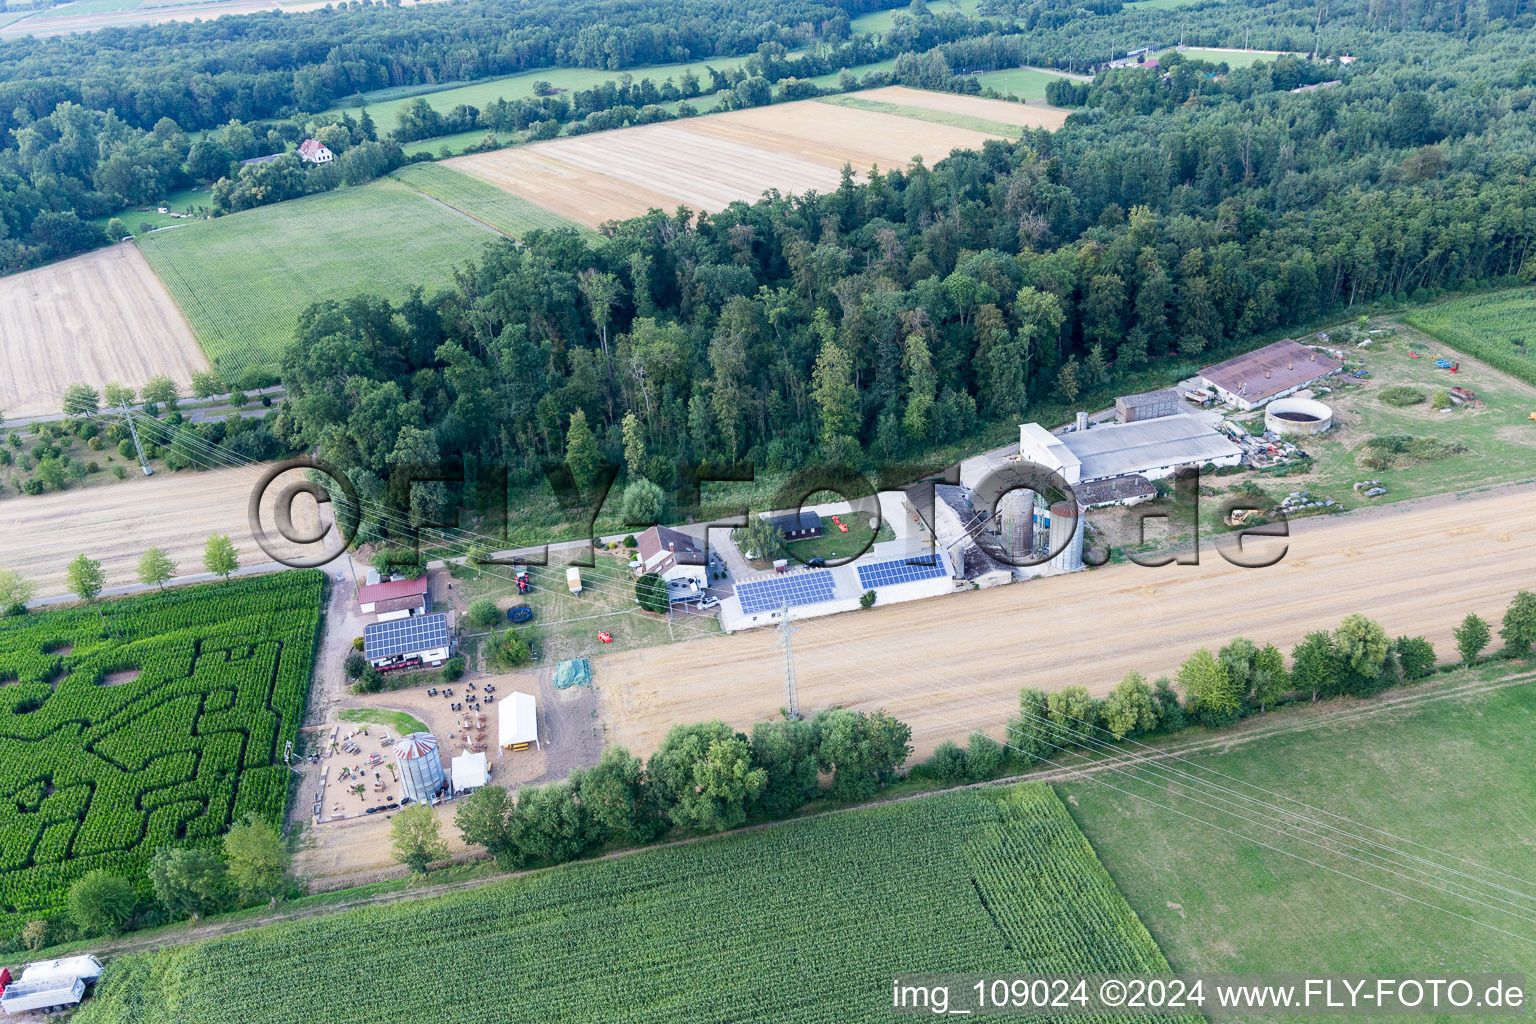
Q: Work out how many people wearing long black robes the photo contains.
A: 0